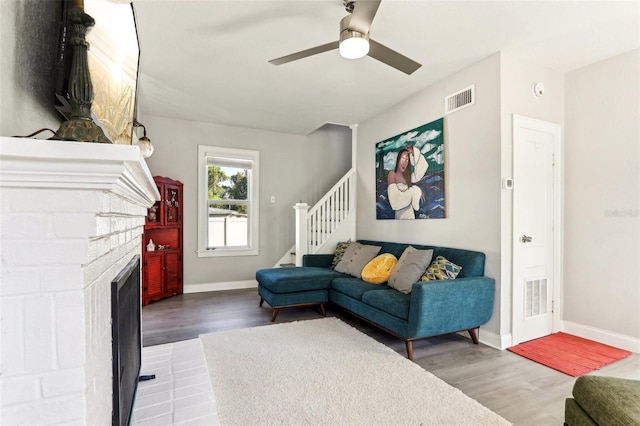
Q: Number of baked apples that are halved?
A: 0